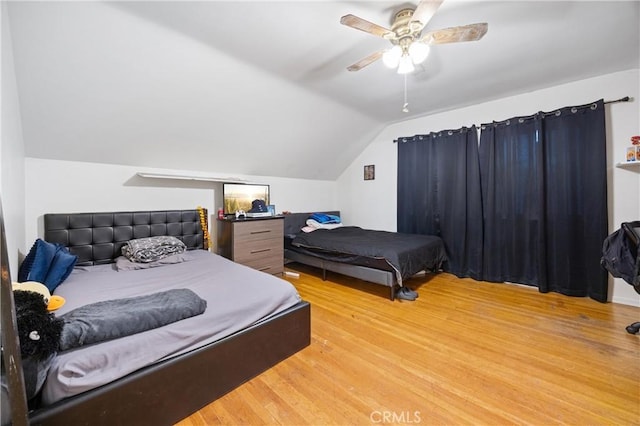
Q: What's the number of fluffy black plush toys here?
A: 1